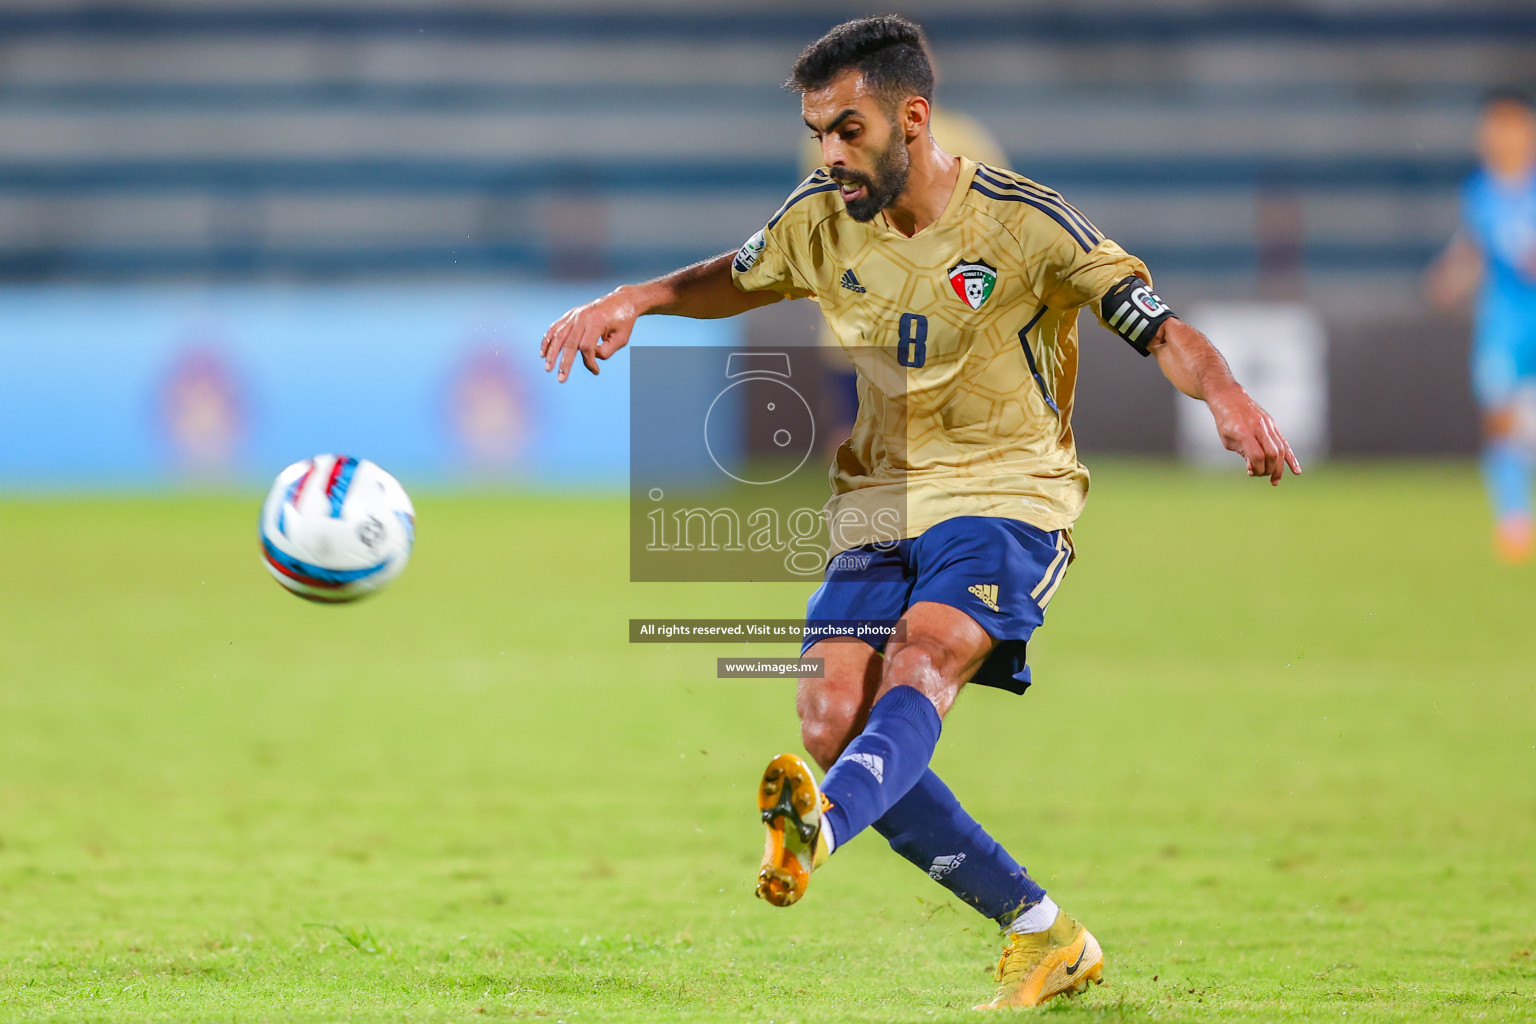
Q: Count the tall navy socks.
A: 2